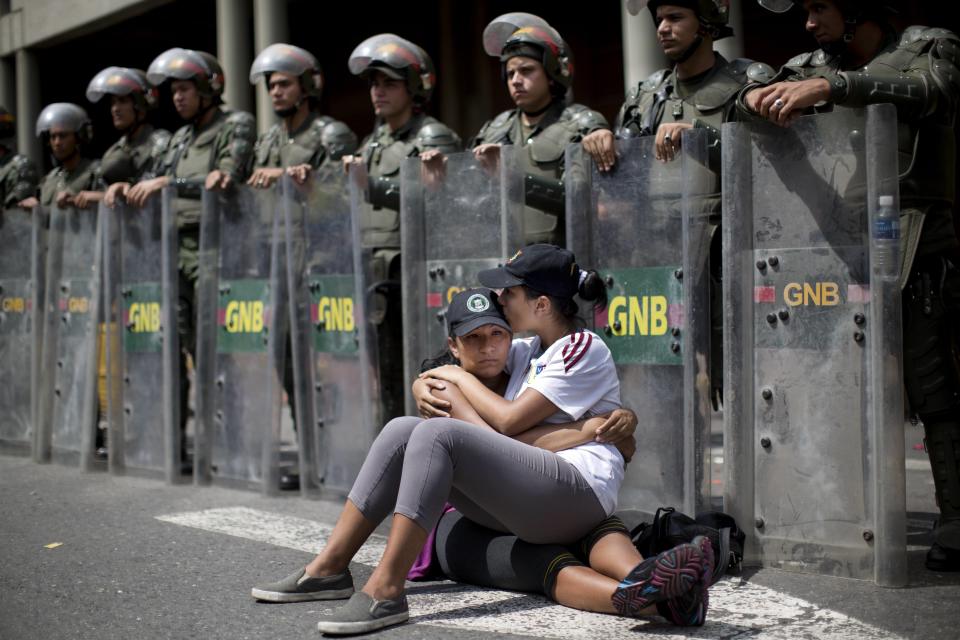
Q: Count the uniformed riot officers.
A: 9